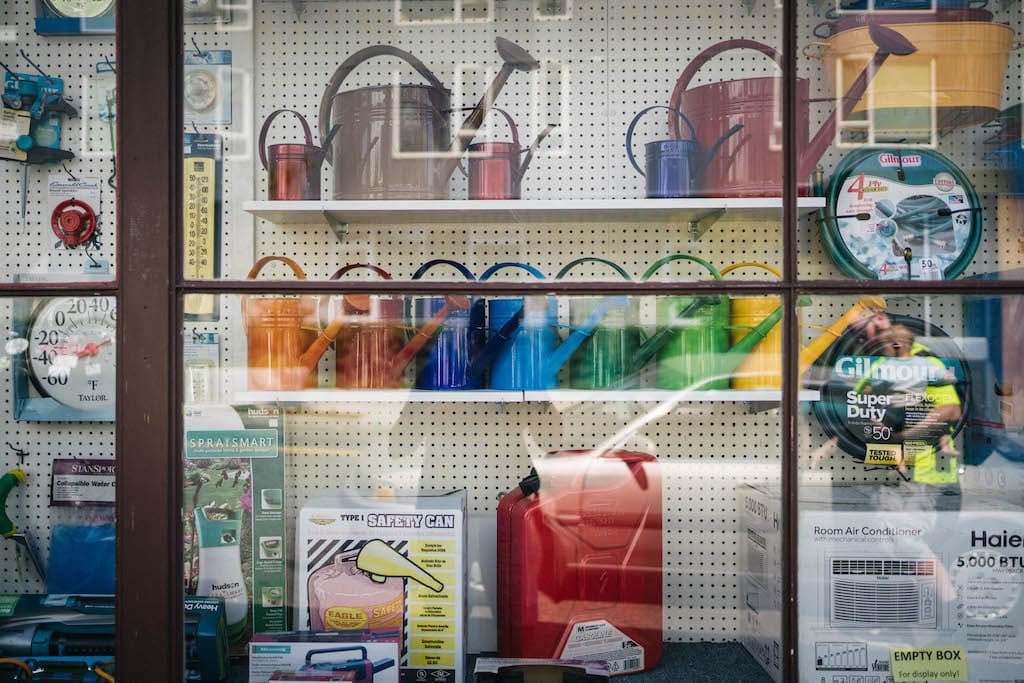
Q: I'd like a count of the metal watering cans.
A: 12